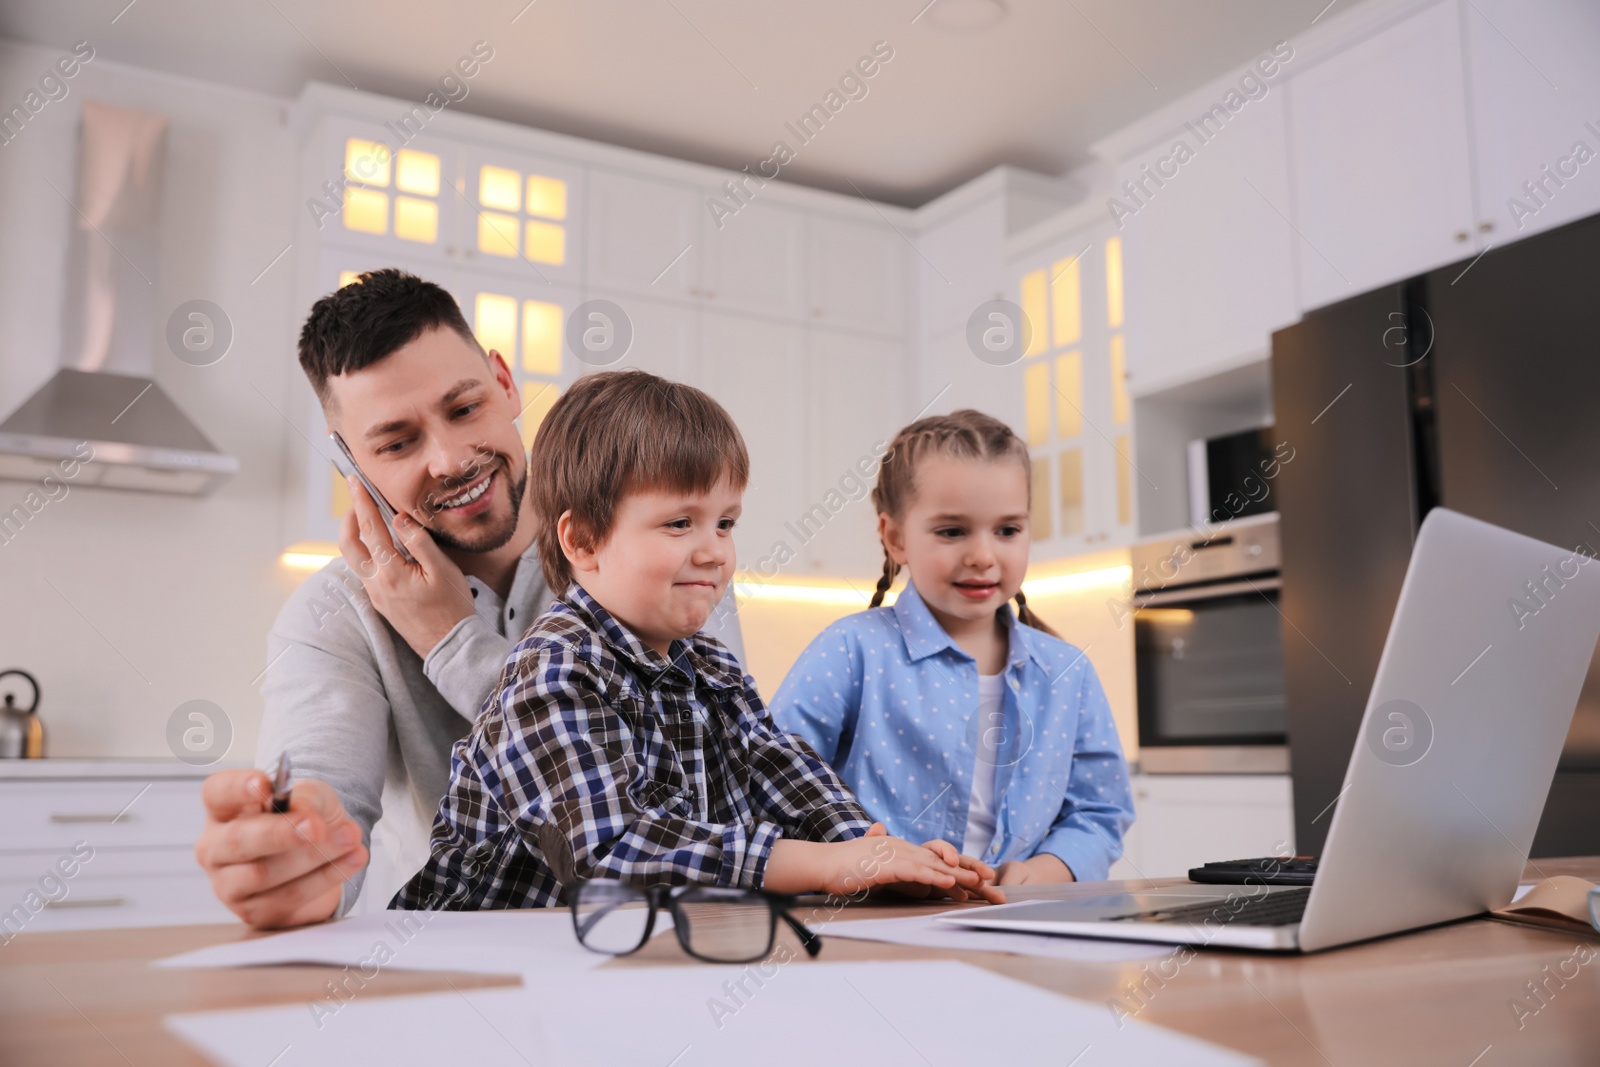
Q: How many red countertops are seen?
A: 0